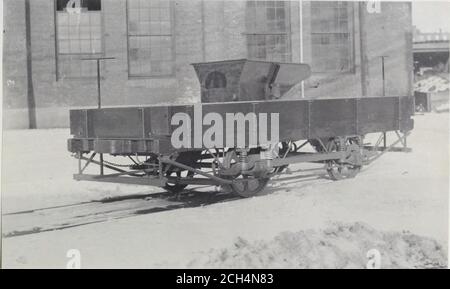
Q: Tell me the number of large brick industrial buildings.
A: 1